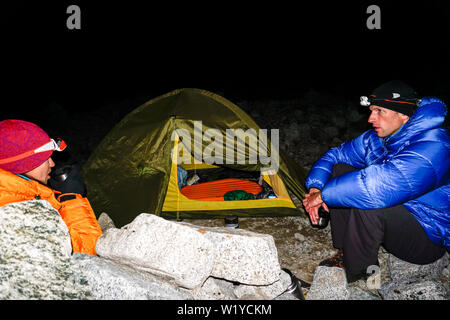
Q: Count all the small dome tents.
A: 1